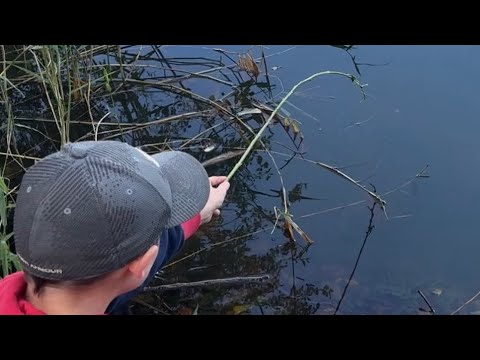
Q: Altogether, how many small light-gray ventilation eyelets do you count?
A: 3